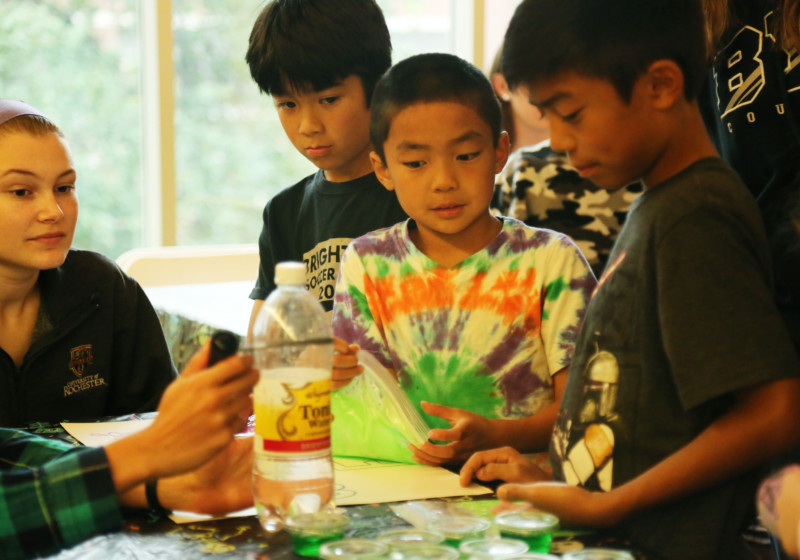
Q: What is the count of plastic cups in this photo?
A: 9